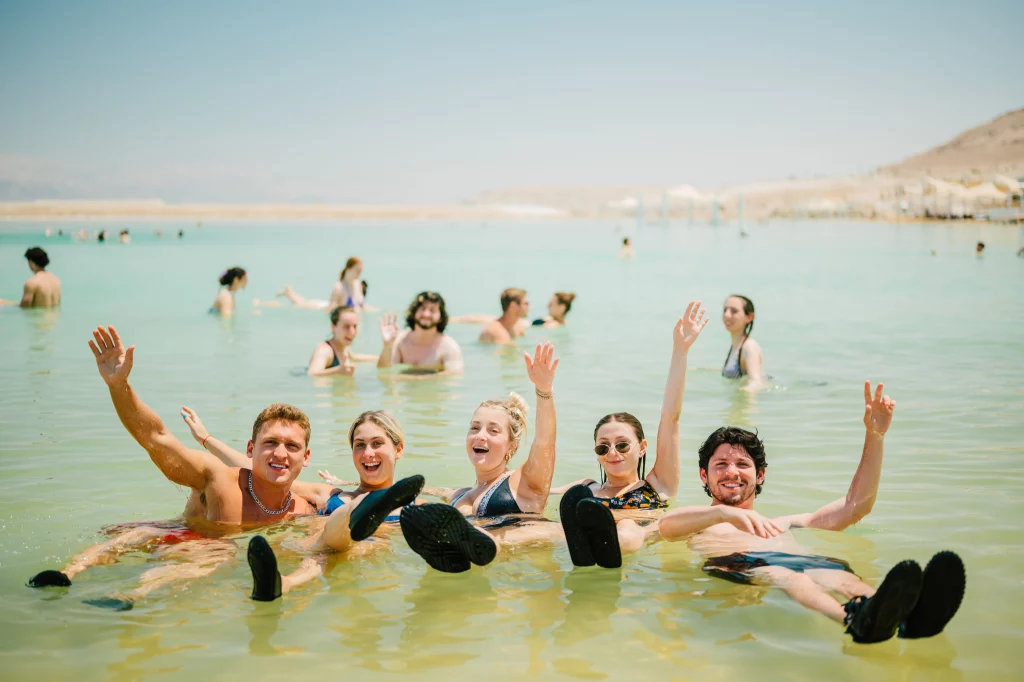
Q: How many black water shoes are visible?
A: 10